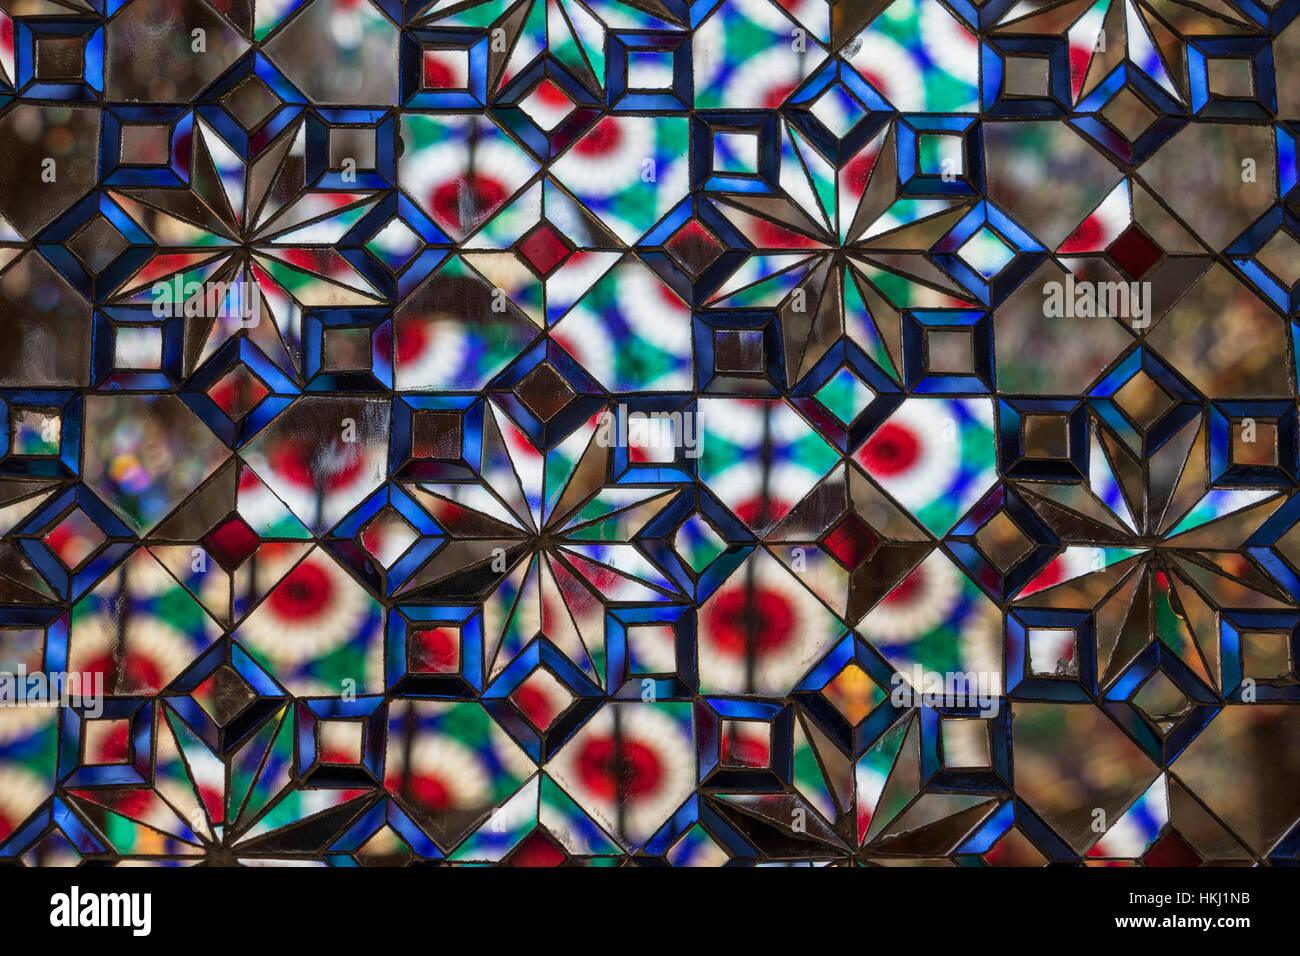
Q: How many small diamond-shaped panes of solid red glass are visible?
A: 6